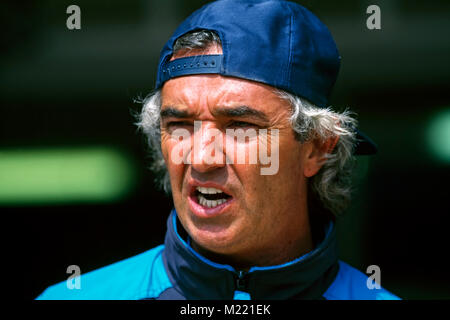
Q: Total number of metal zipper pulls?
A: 1